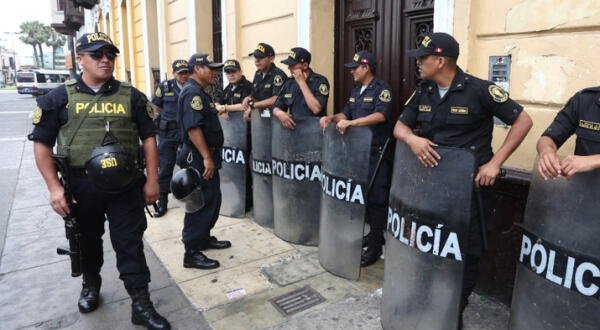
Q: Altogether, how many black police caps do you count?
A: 8